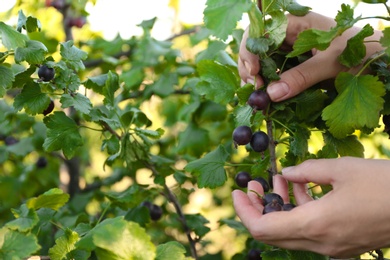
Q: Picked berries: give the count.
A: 3